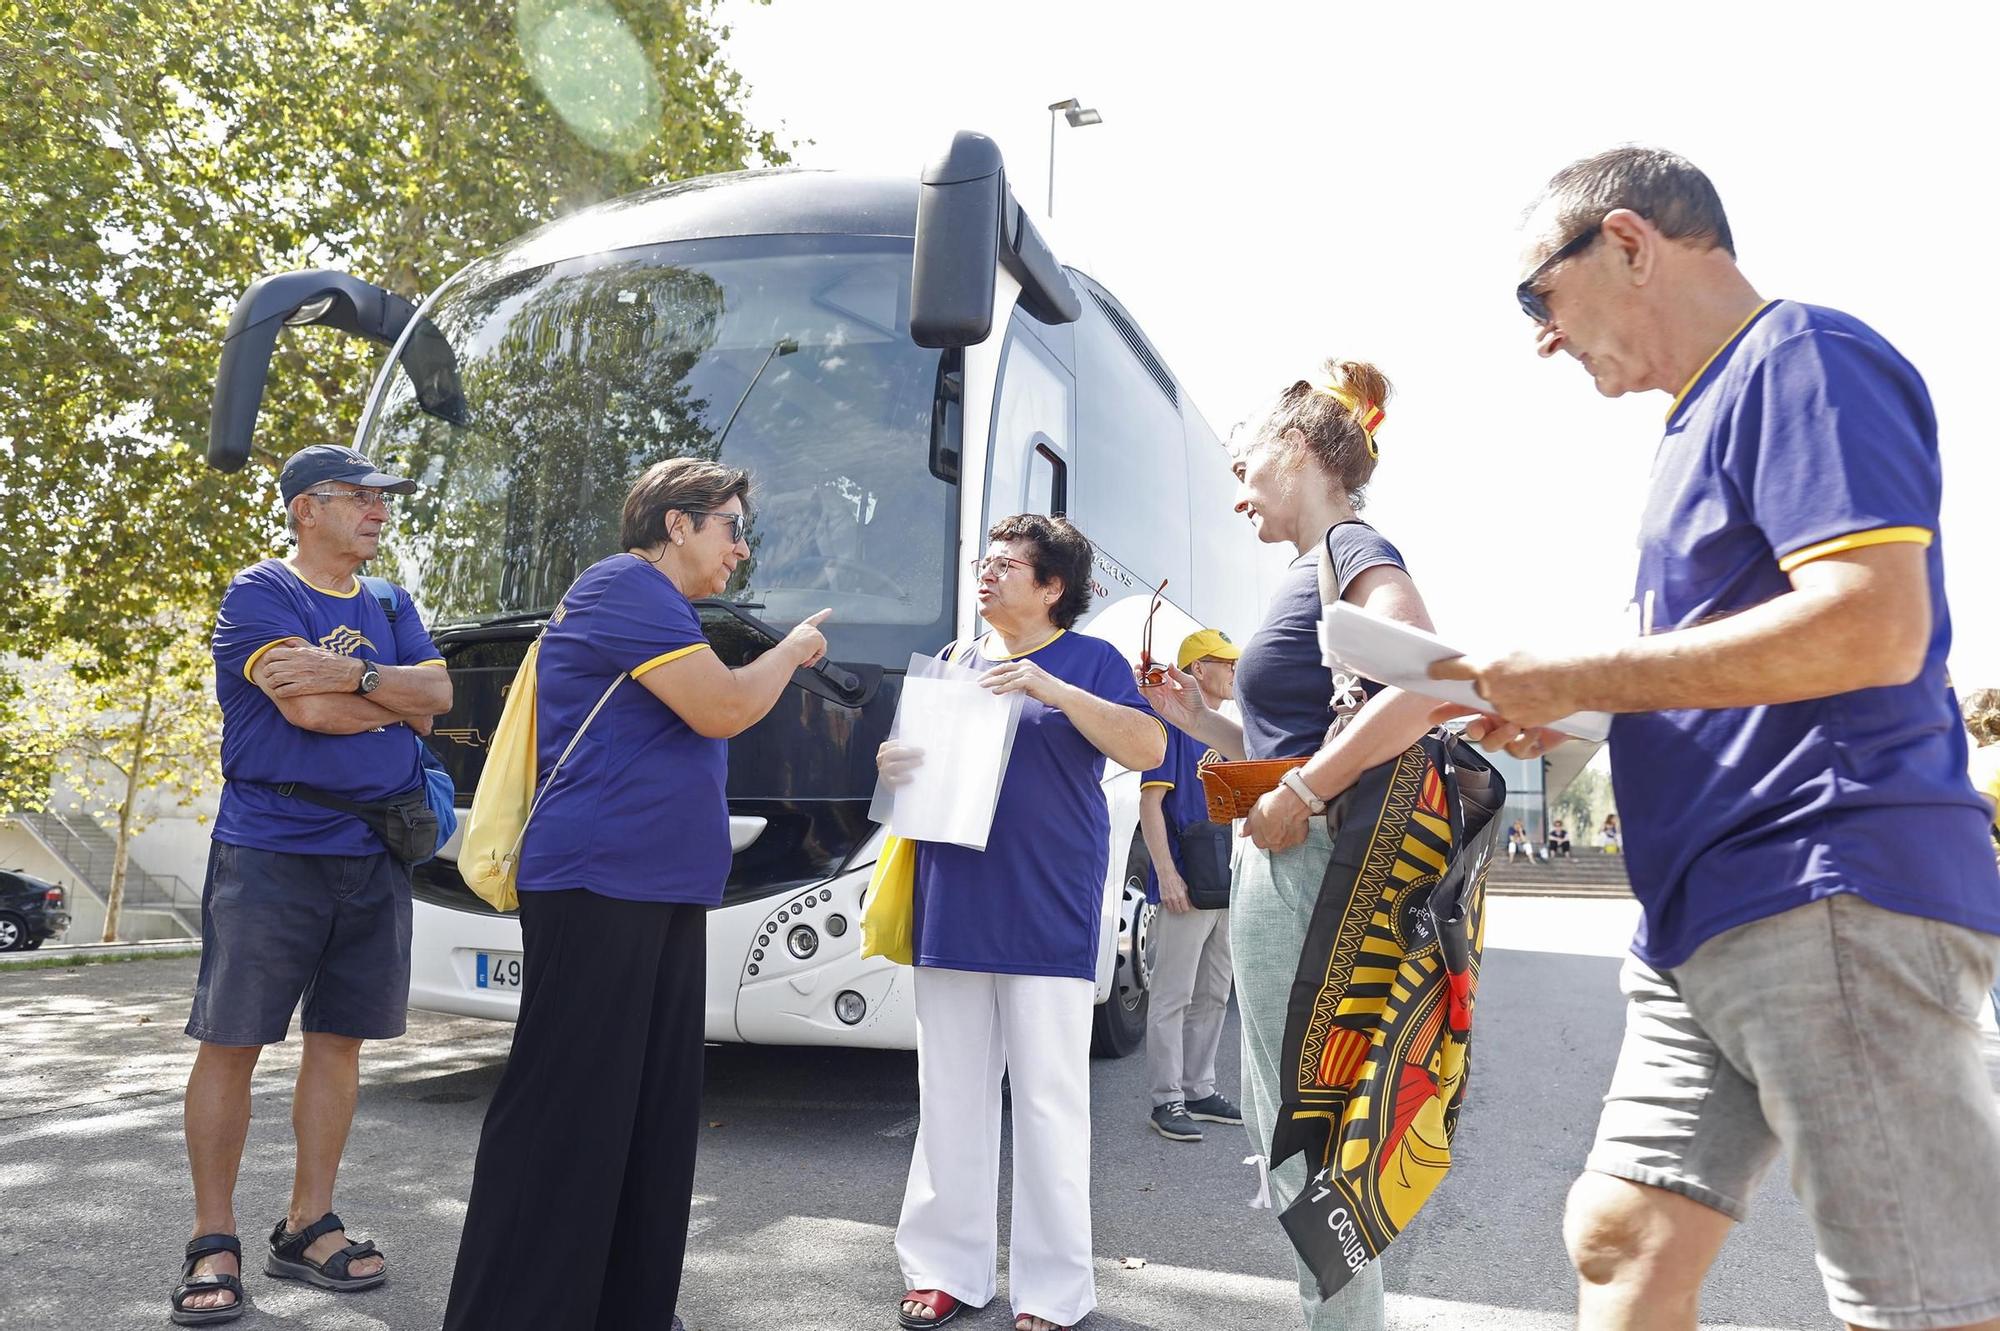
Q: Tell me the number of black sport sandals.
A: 2